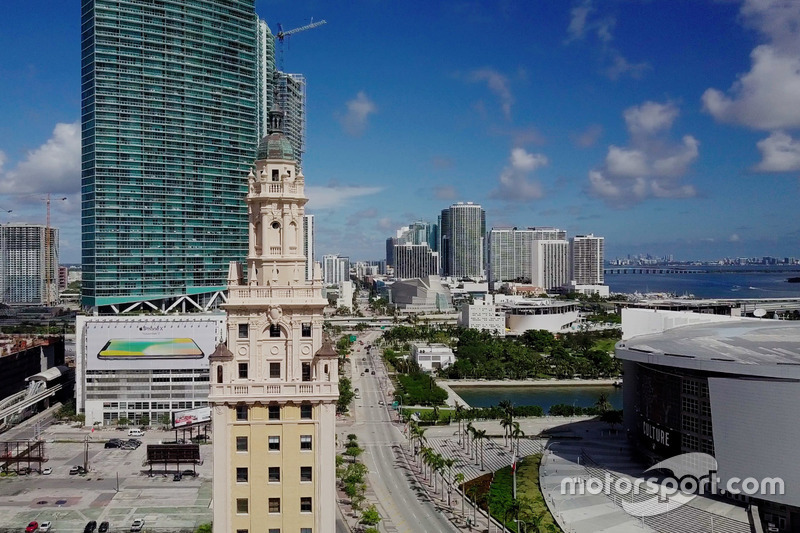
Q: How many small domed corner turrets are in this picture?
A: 2